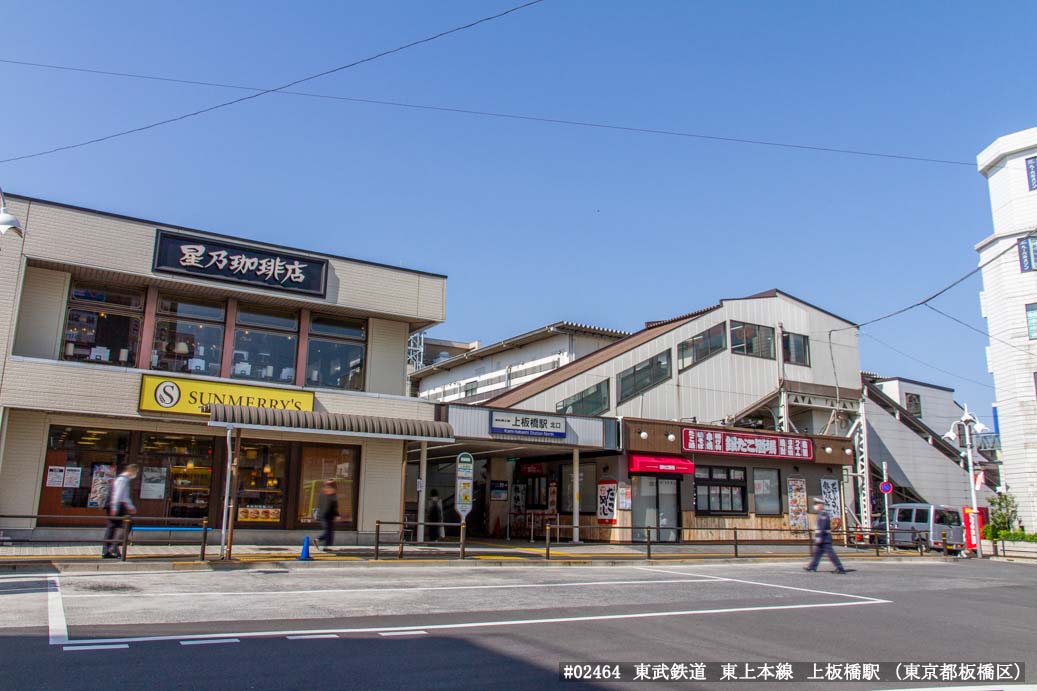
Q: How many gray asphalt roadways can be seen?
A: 1